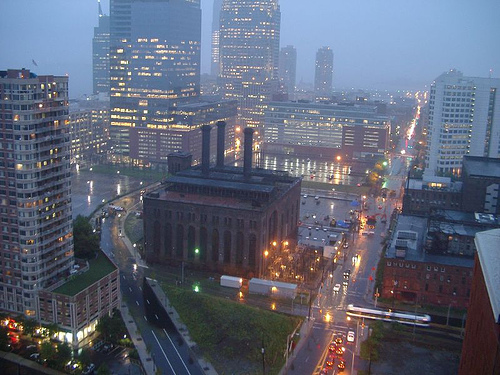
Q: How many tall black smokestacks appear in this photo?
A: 3